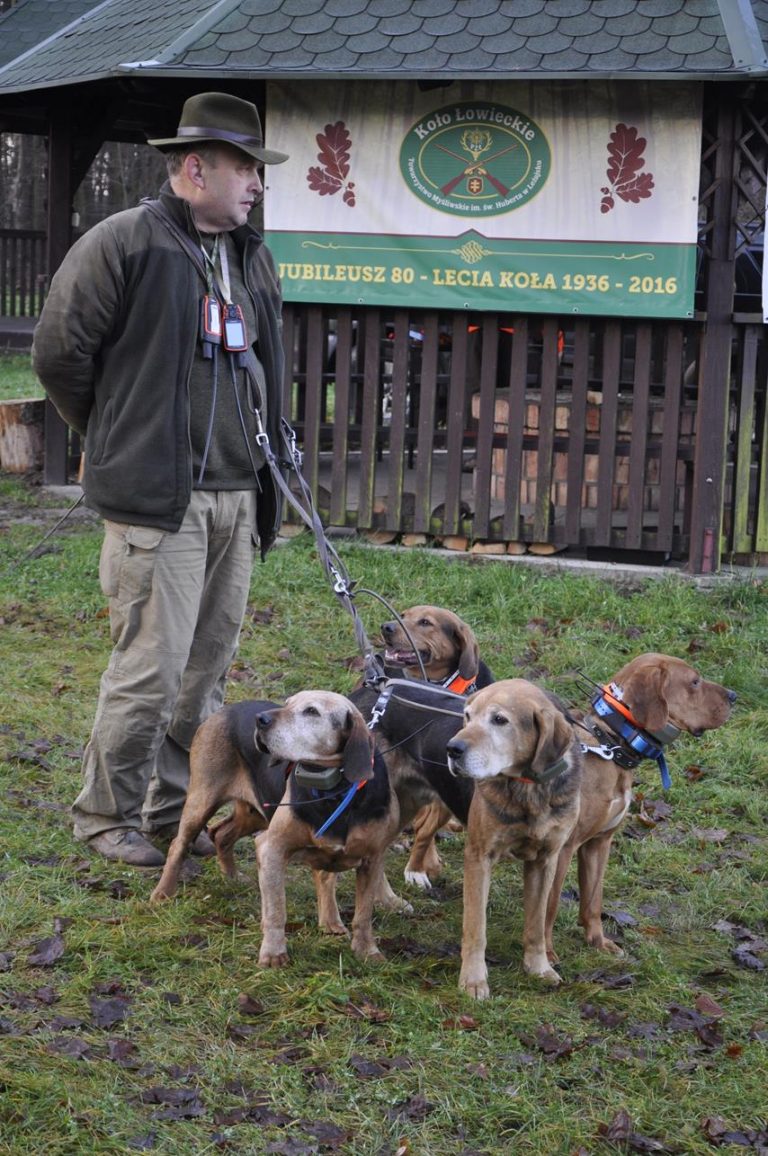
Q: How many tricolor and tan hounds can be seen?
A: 4